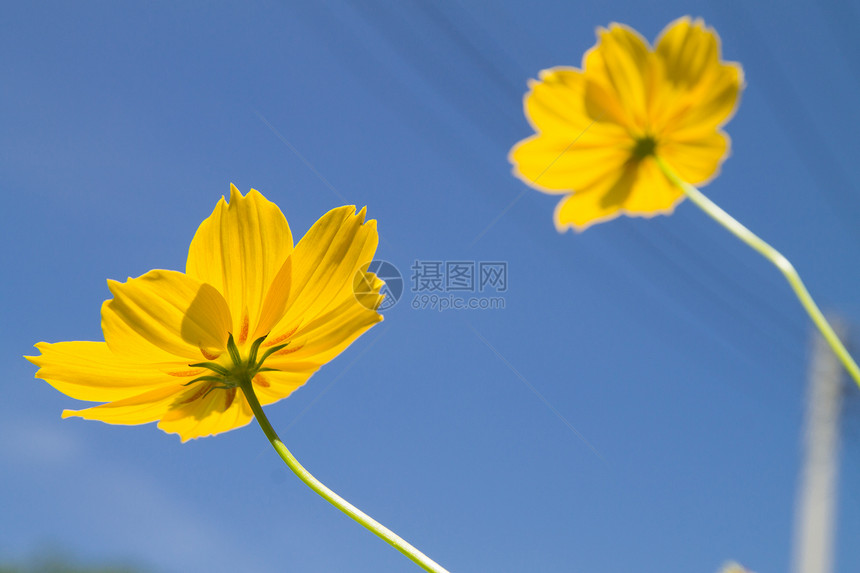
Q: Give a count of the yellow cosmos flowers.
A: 2